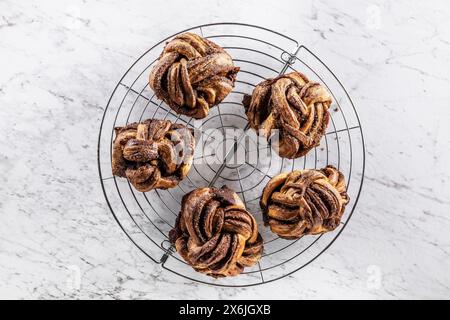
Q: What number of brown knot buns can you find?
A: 5